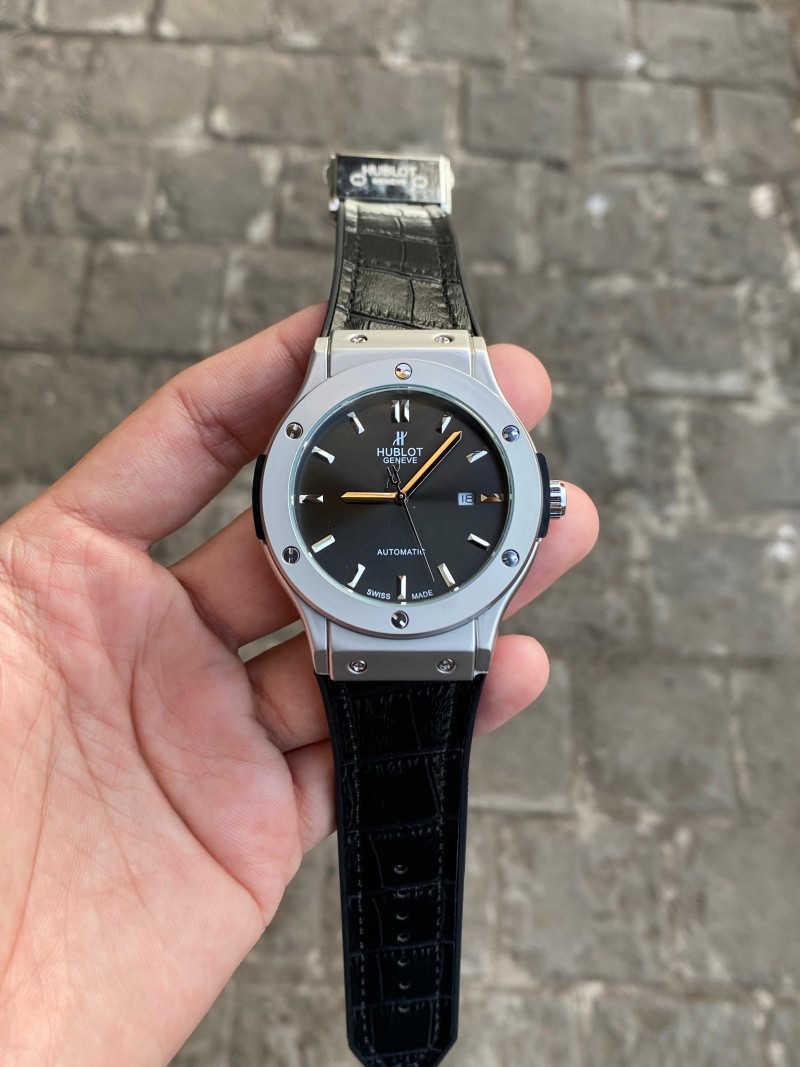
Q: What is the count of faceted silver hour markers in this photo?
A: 12